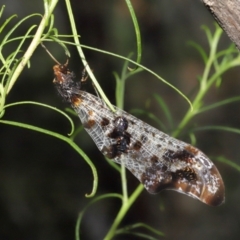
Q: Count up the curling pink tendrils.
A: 0